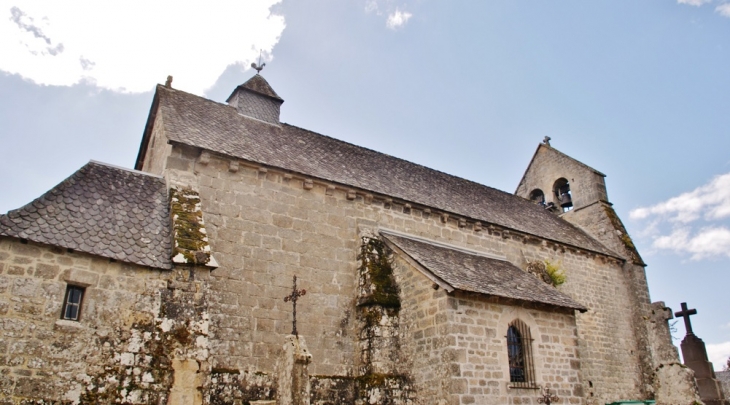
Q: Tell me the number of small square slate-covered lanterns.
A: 1